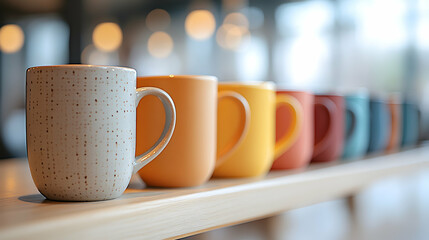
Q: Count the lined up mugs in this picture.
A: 9